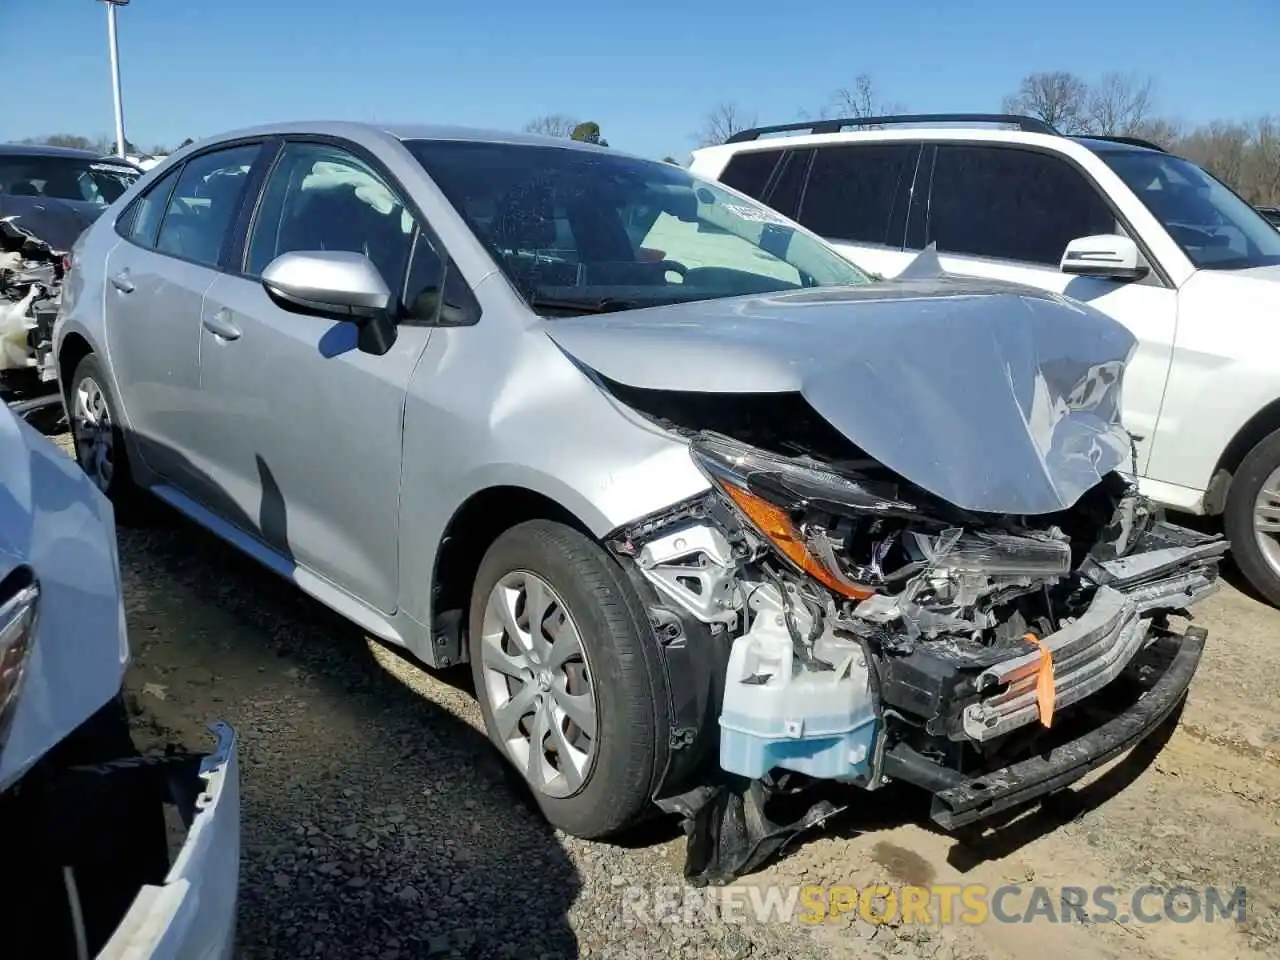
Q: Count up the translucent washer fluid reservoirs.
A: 1